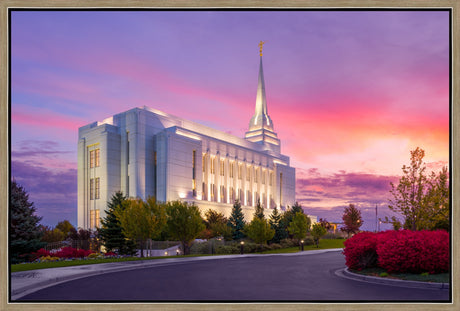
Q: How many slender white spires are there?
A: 1